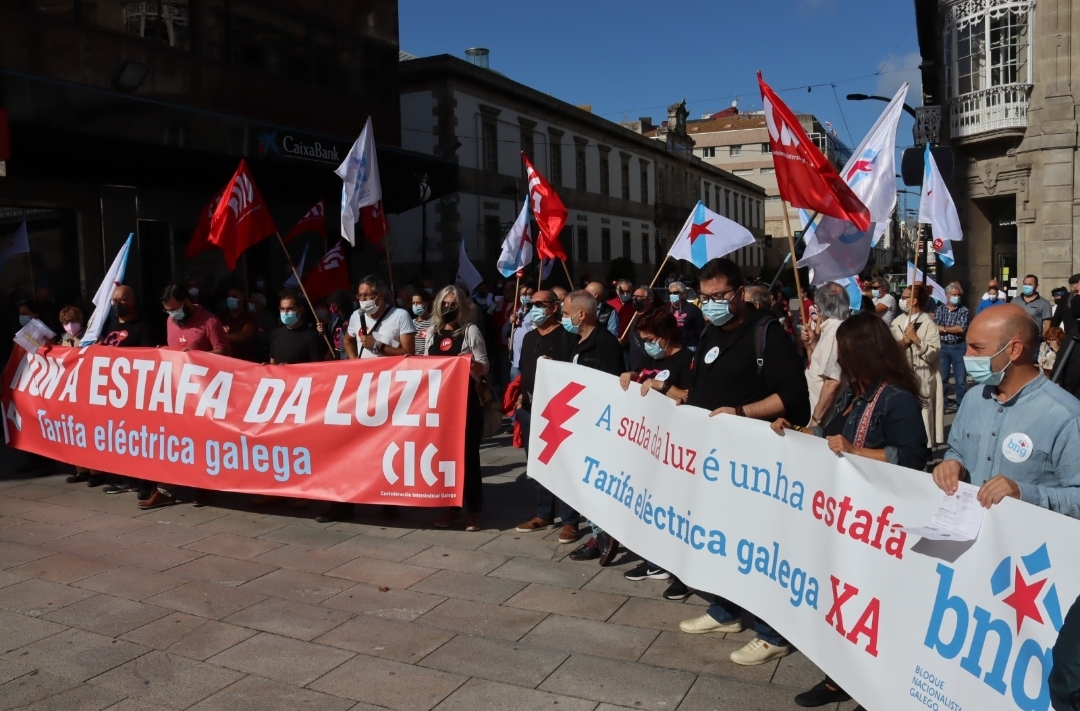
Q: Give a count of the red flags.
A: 7